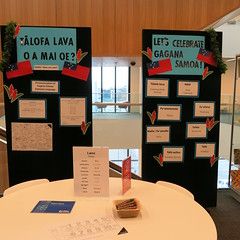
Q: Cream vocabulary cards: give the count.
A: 8